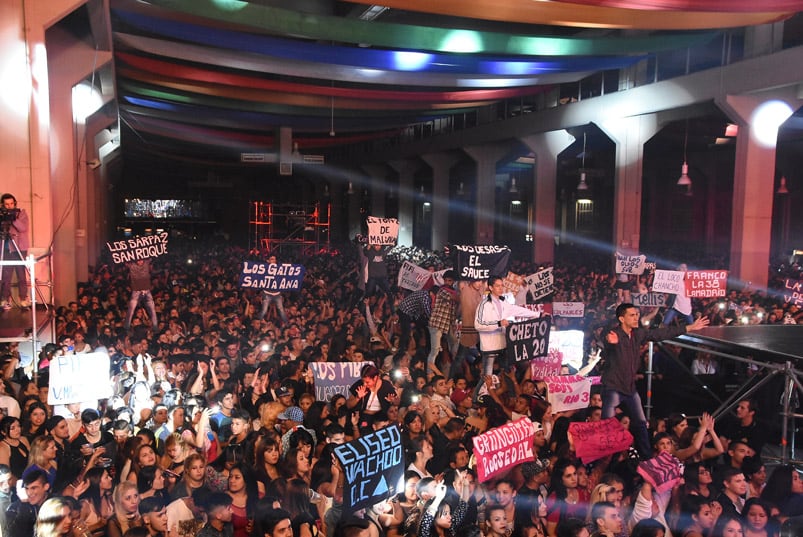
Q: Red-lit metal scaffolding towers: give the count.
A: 1